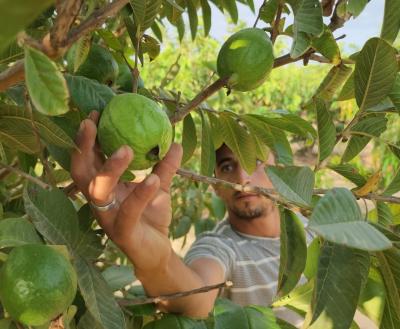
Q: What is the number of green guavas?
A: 5